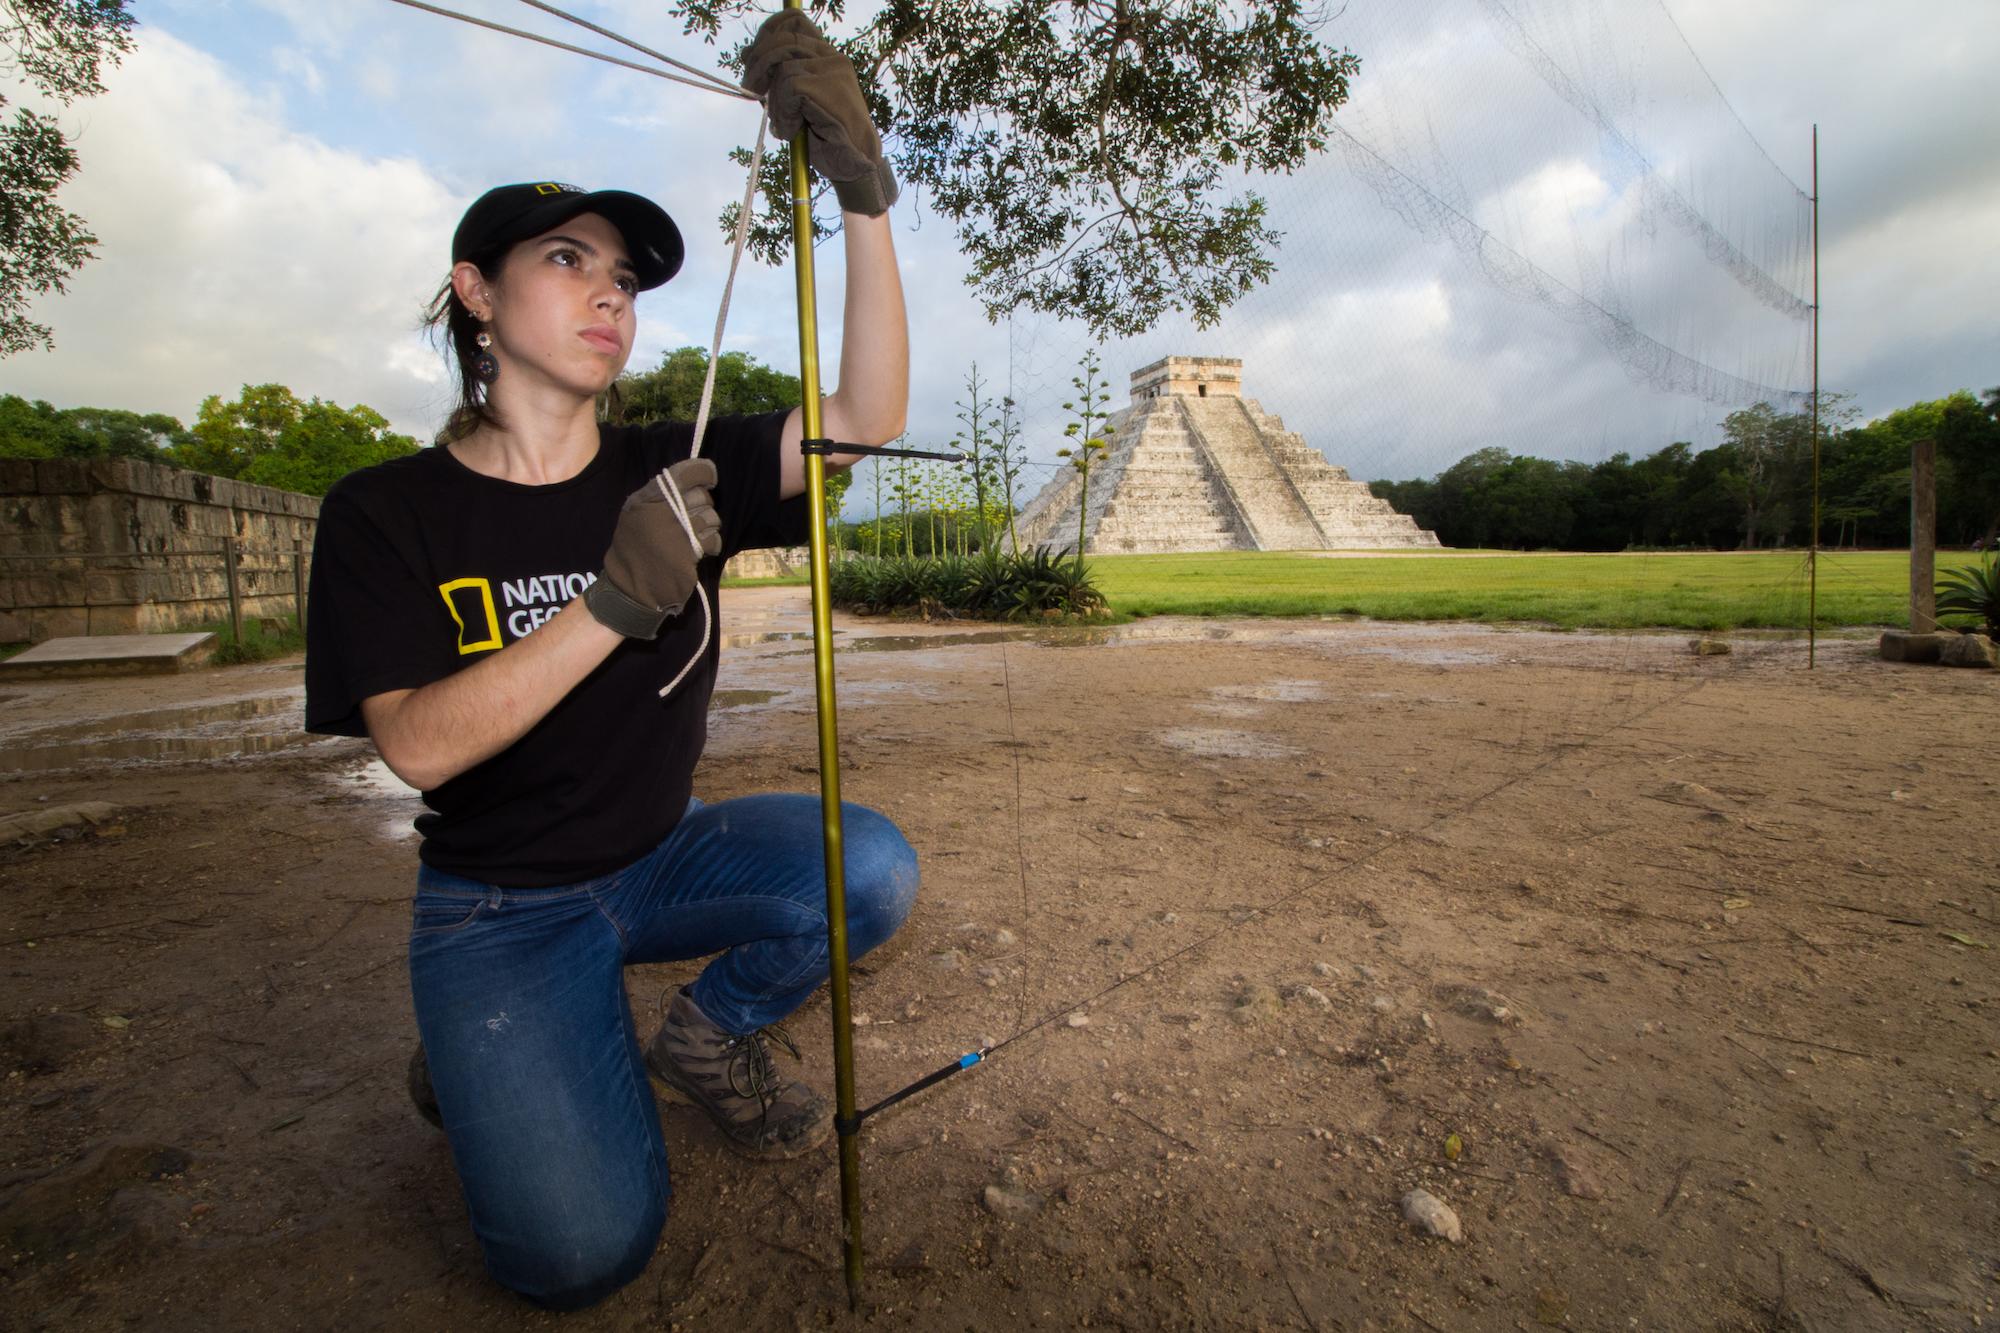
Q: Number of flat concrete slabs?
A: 1